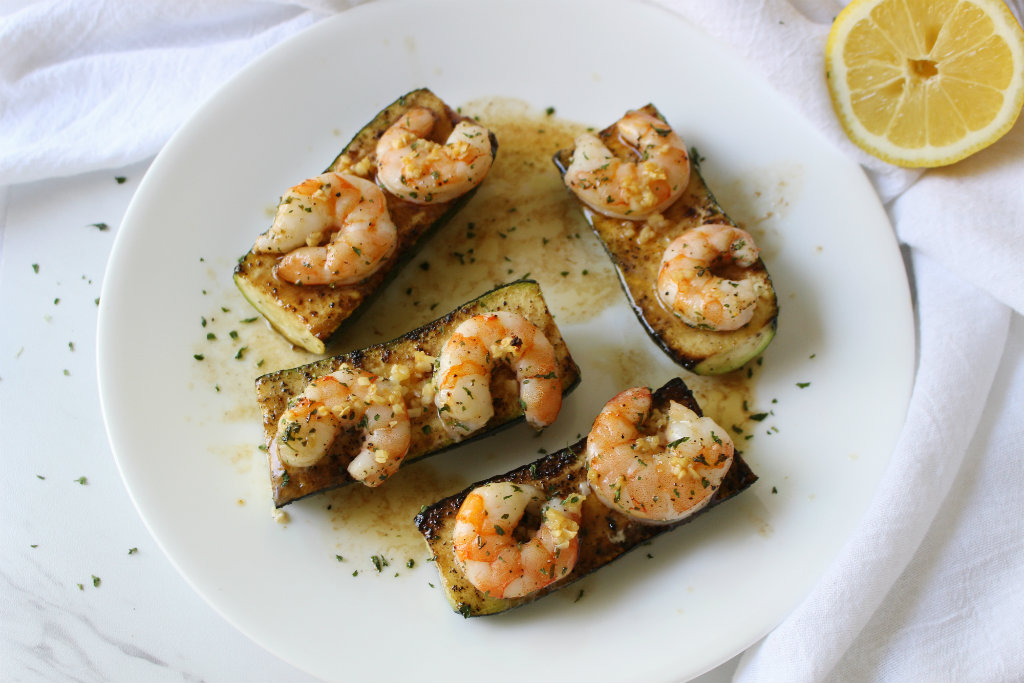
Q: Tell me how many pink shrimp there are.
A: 8